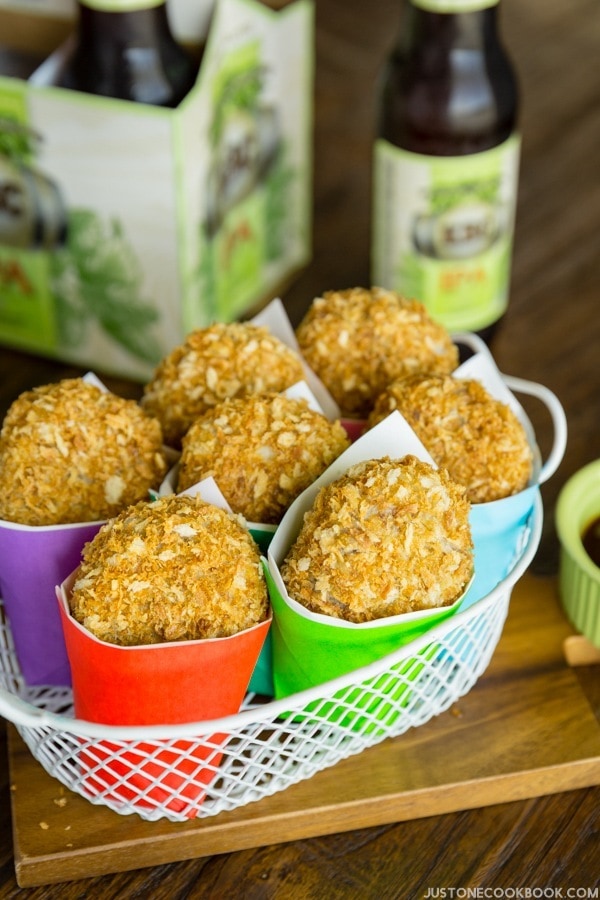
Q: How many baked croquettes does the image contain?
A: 7